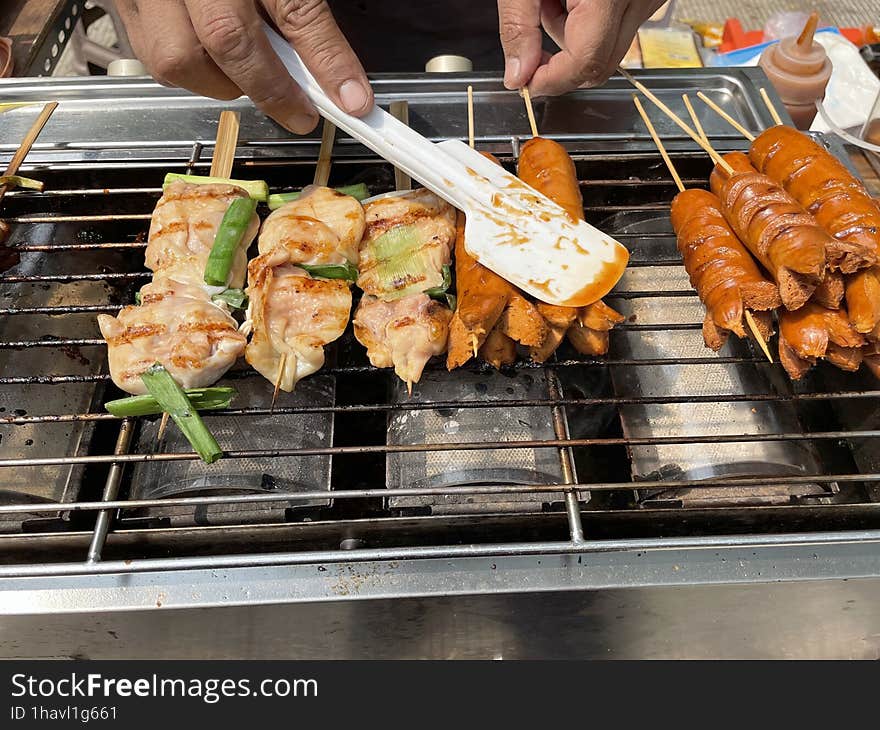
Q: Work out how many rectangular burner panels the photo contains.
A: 4